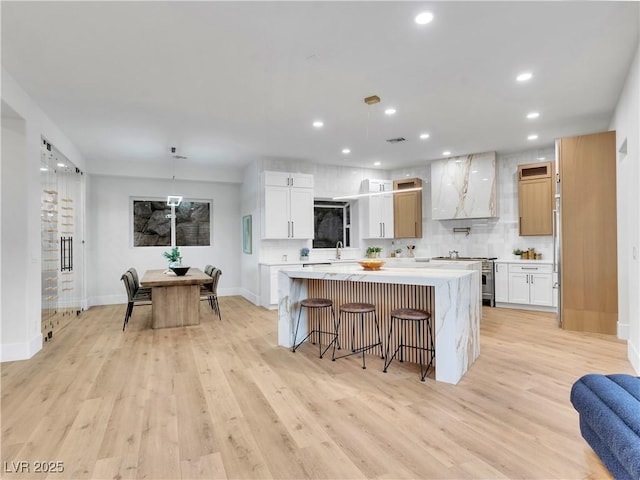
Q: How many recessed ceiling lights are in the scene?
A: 10